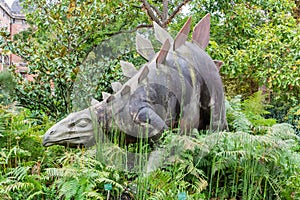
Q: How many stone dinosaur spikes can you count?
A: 13